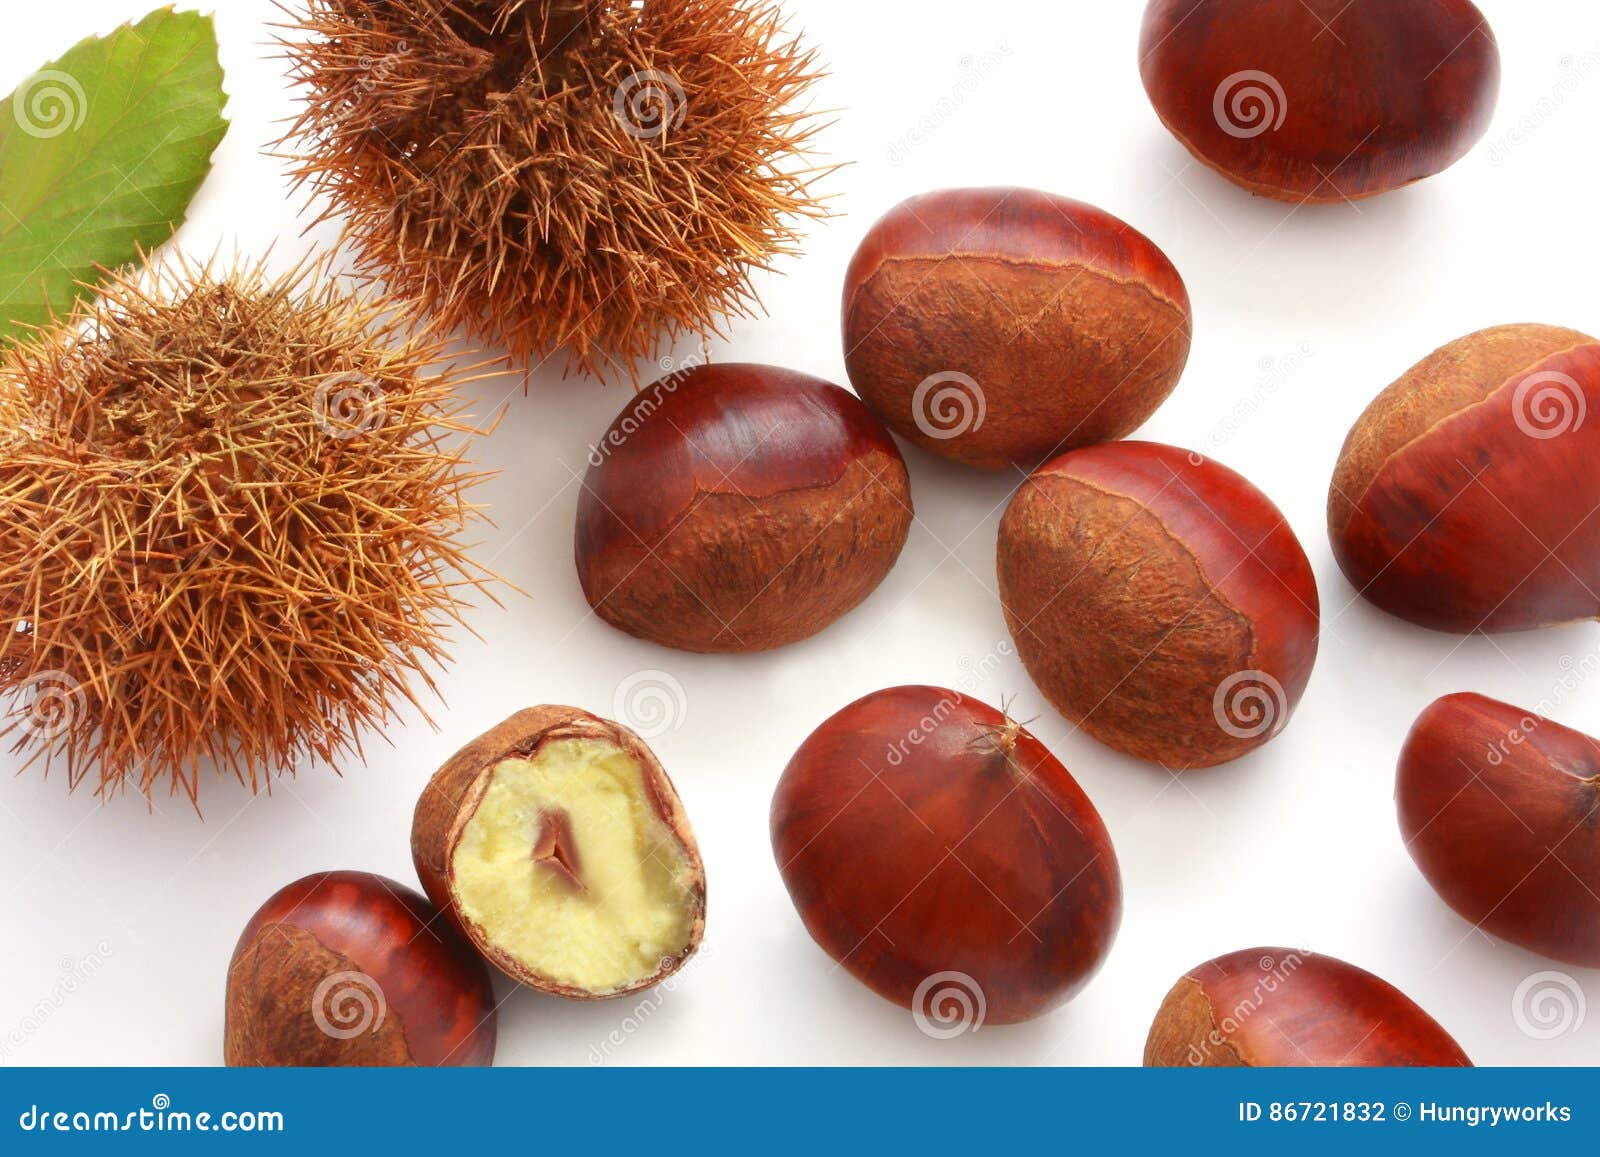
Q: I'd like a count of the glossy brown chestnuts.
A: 9